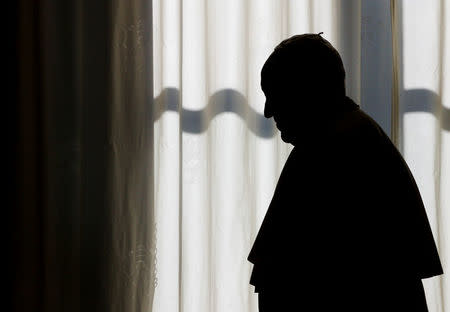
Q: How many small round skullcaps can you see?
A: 1